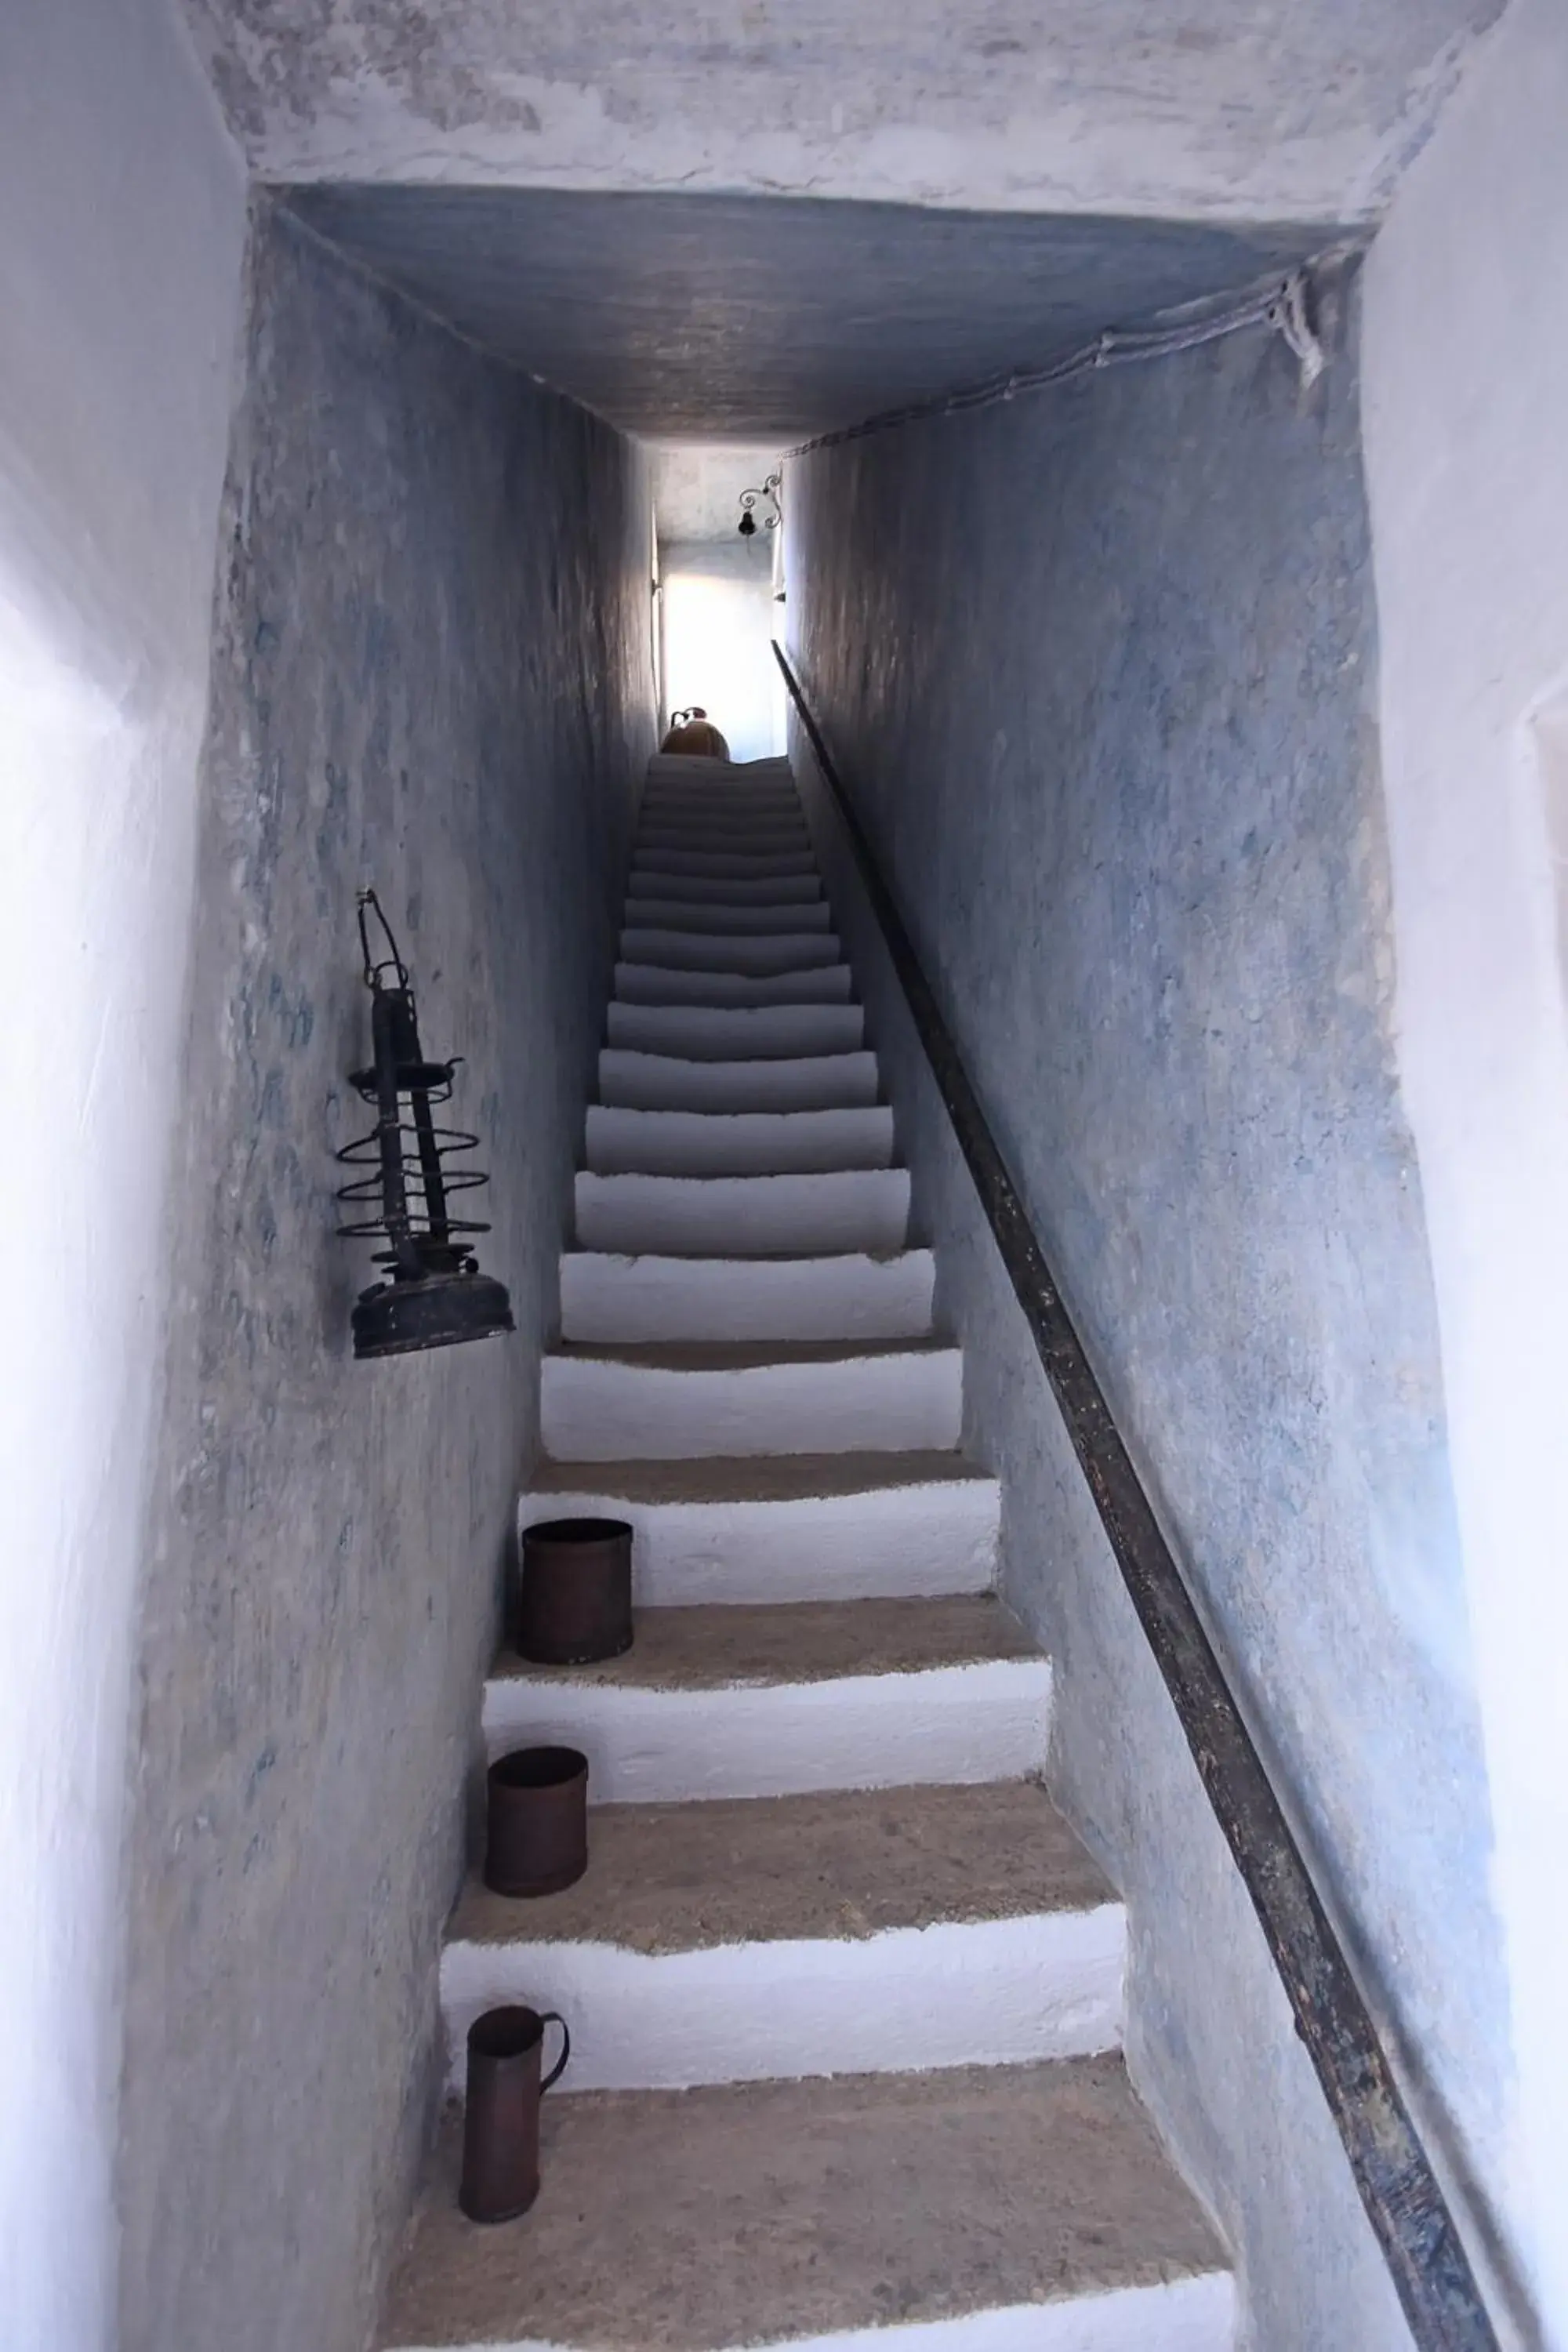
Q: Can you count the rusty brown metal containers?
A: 3